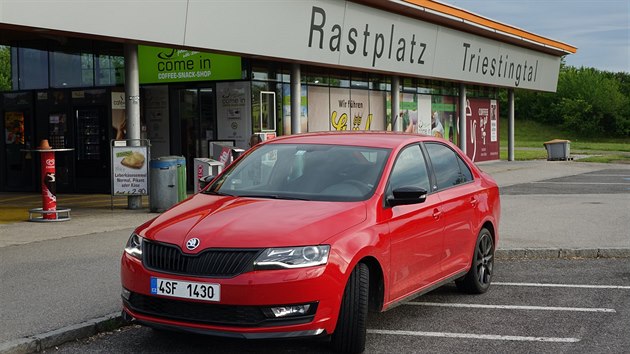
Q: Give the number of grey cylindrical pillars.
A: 5